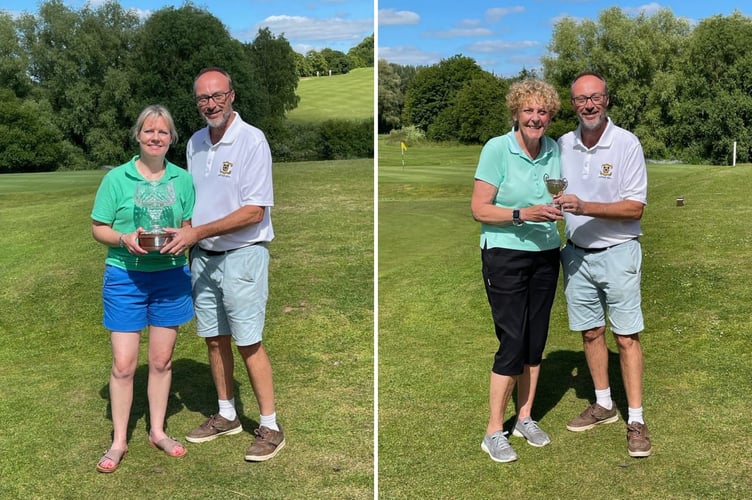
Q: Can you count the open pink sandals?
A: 2